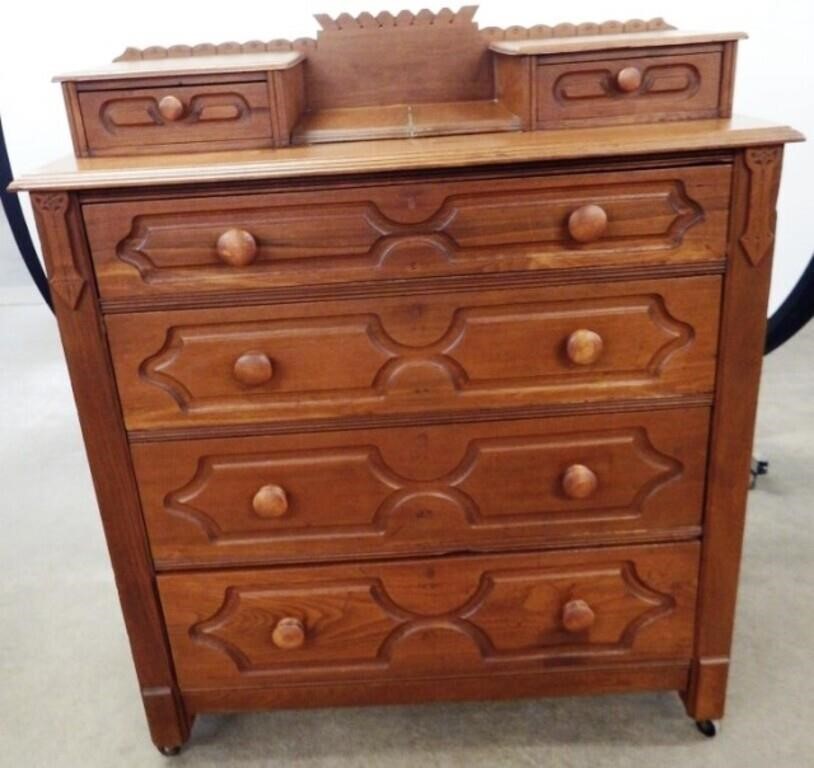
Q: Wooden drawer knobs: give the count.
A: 10